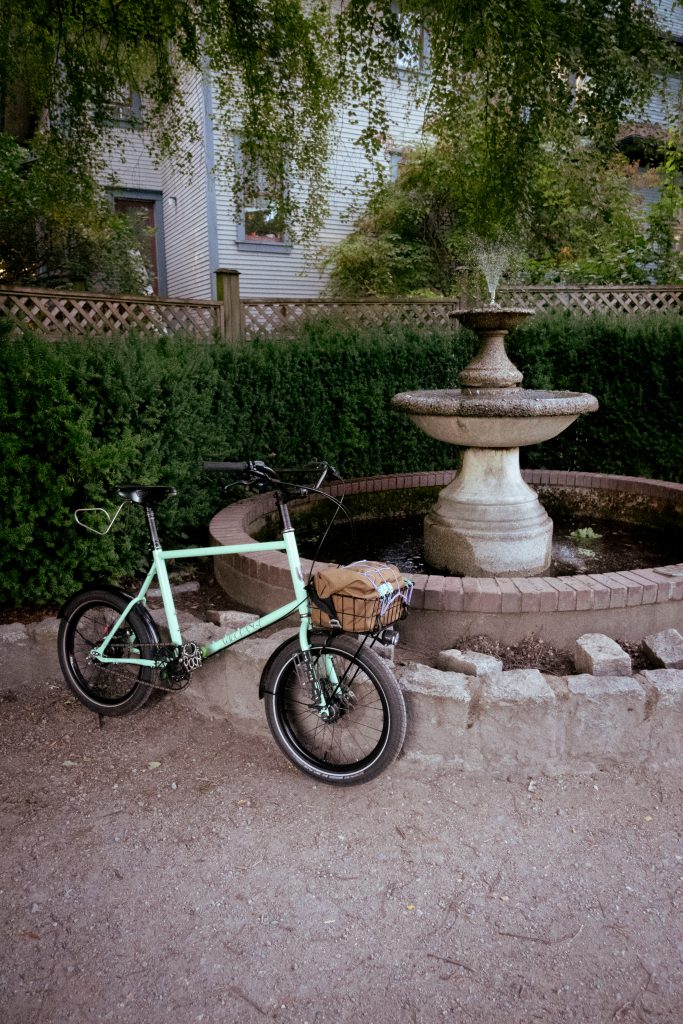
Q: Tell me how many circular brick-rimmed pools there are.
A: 1